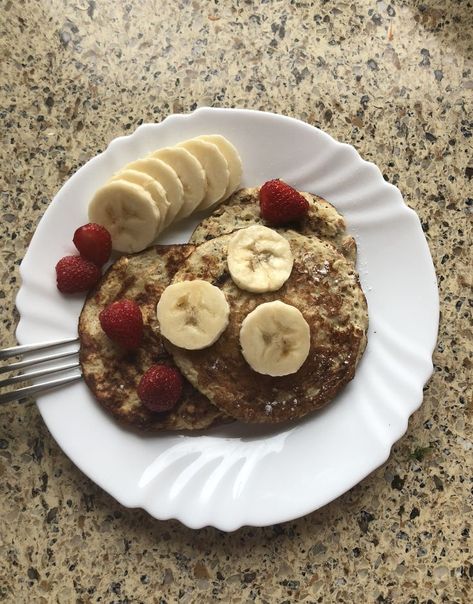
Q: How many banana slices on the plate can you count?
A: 9